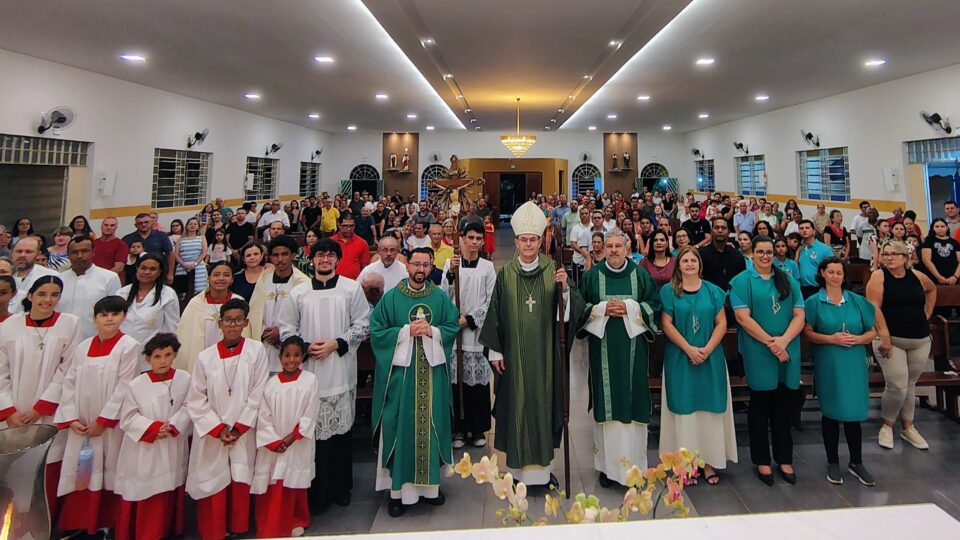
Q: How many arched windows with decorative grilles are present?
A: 4